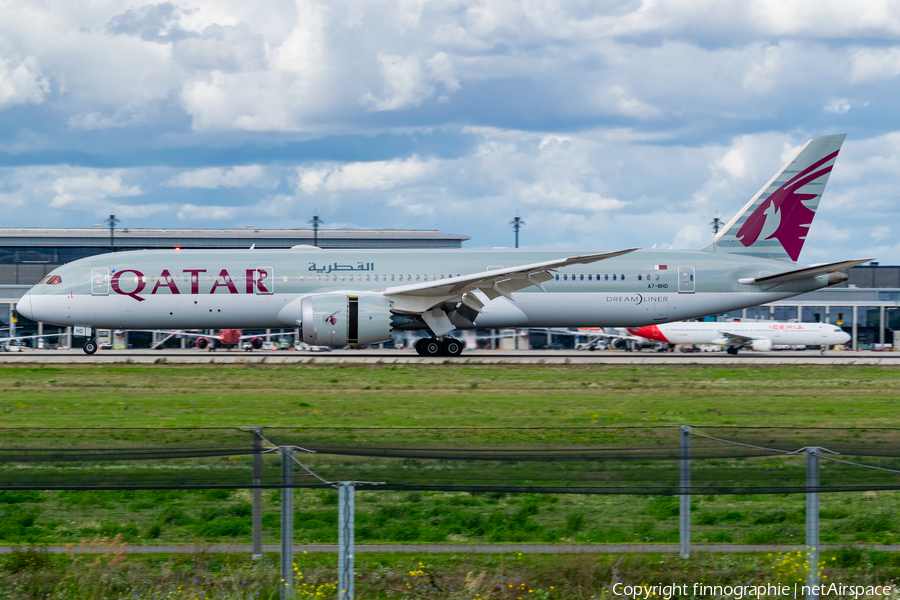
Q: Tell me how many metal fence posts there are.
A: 5